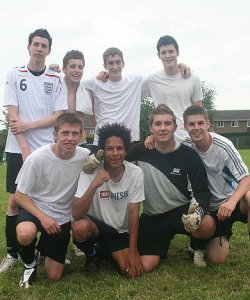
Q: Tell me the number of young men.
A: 8